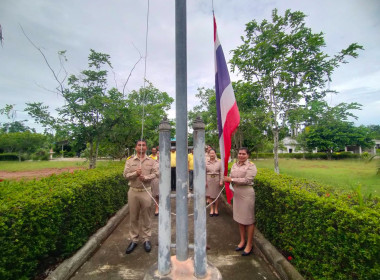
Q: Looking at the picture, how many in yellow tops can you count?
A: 3